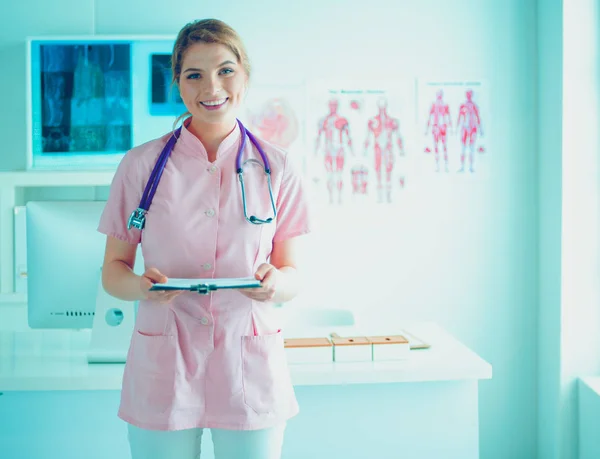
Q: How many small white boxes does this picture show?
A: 3